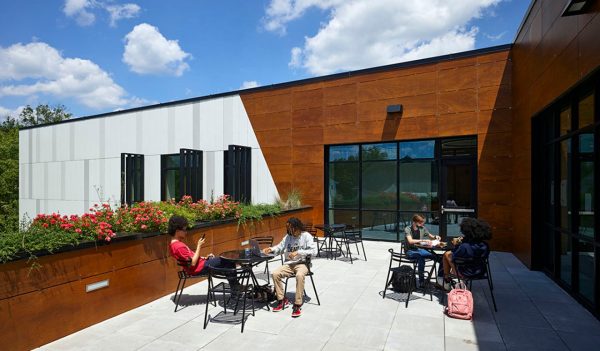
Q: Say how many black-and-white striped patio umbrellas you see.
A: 0